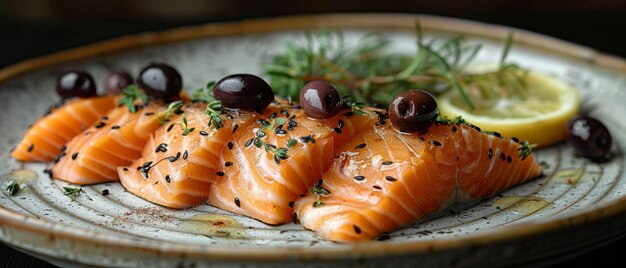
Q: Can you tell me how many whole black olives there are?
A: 7